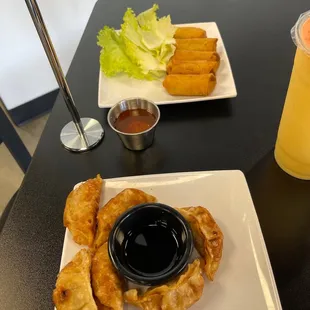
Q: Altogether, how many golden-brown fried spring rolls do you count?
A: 5